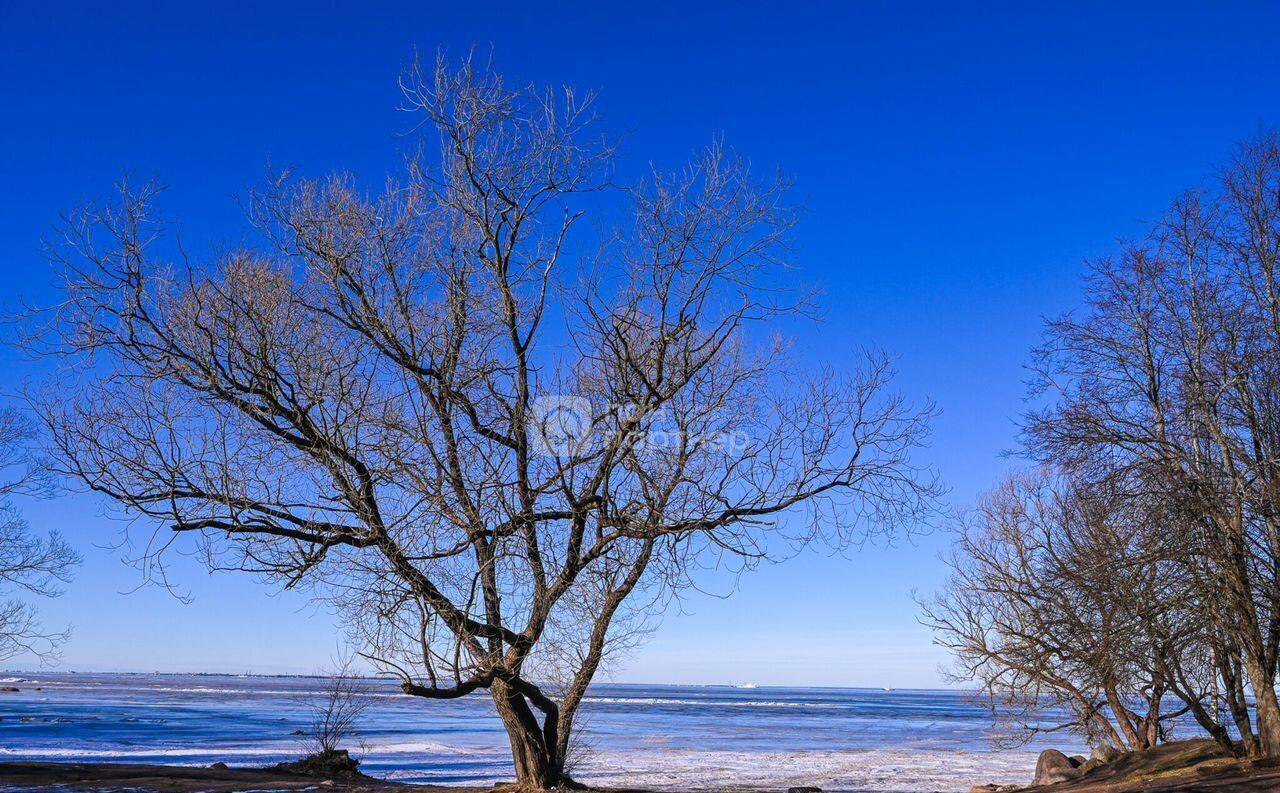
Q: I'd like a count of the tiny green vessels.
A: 0